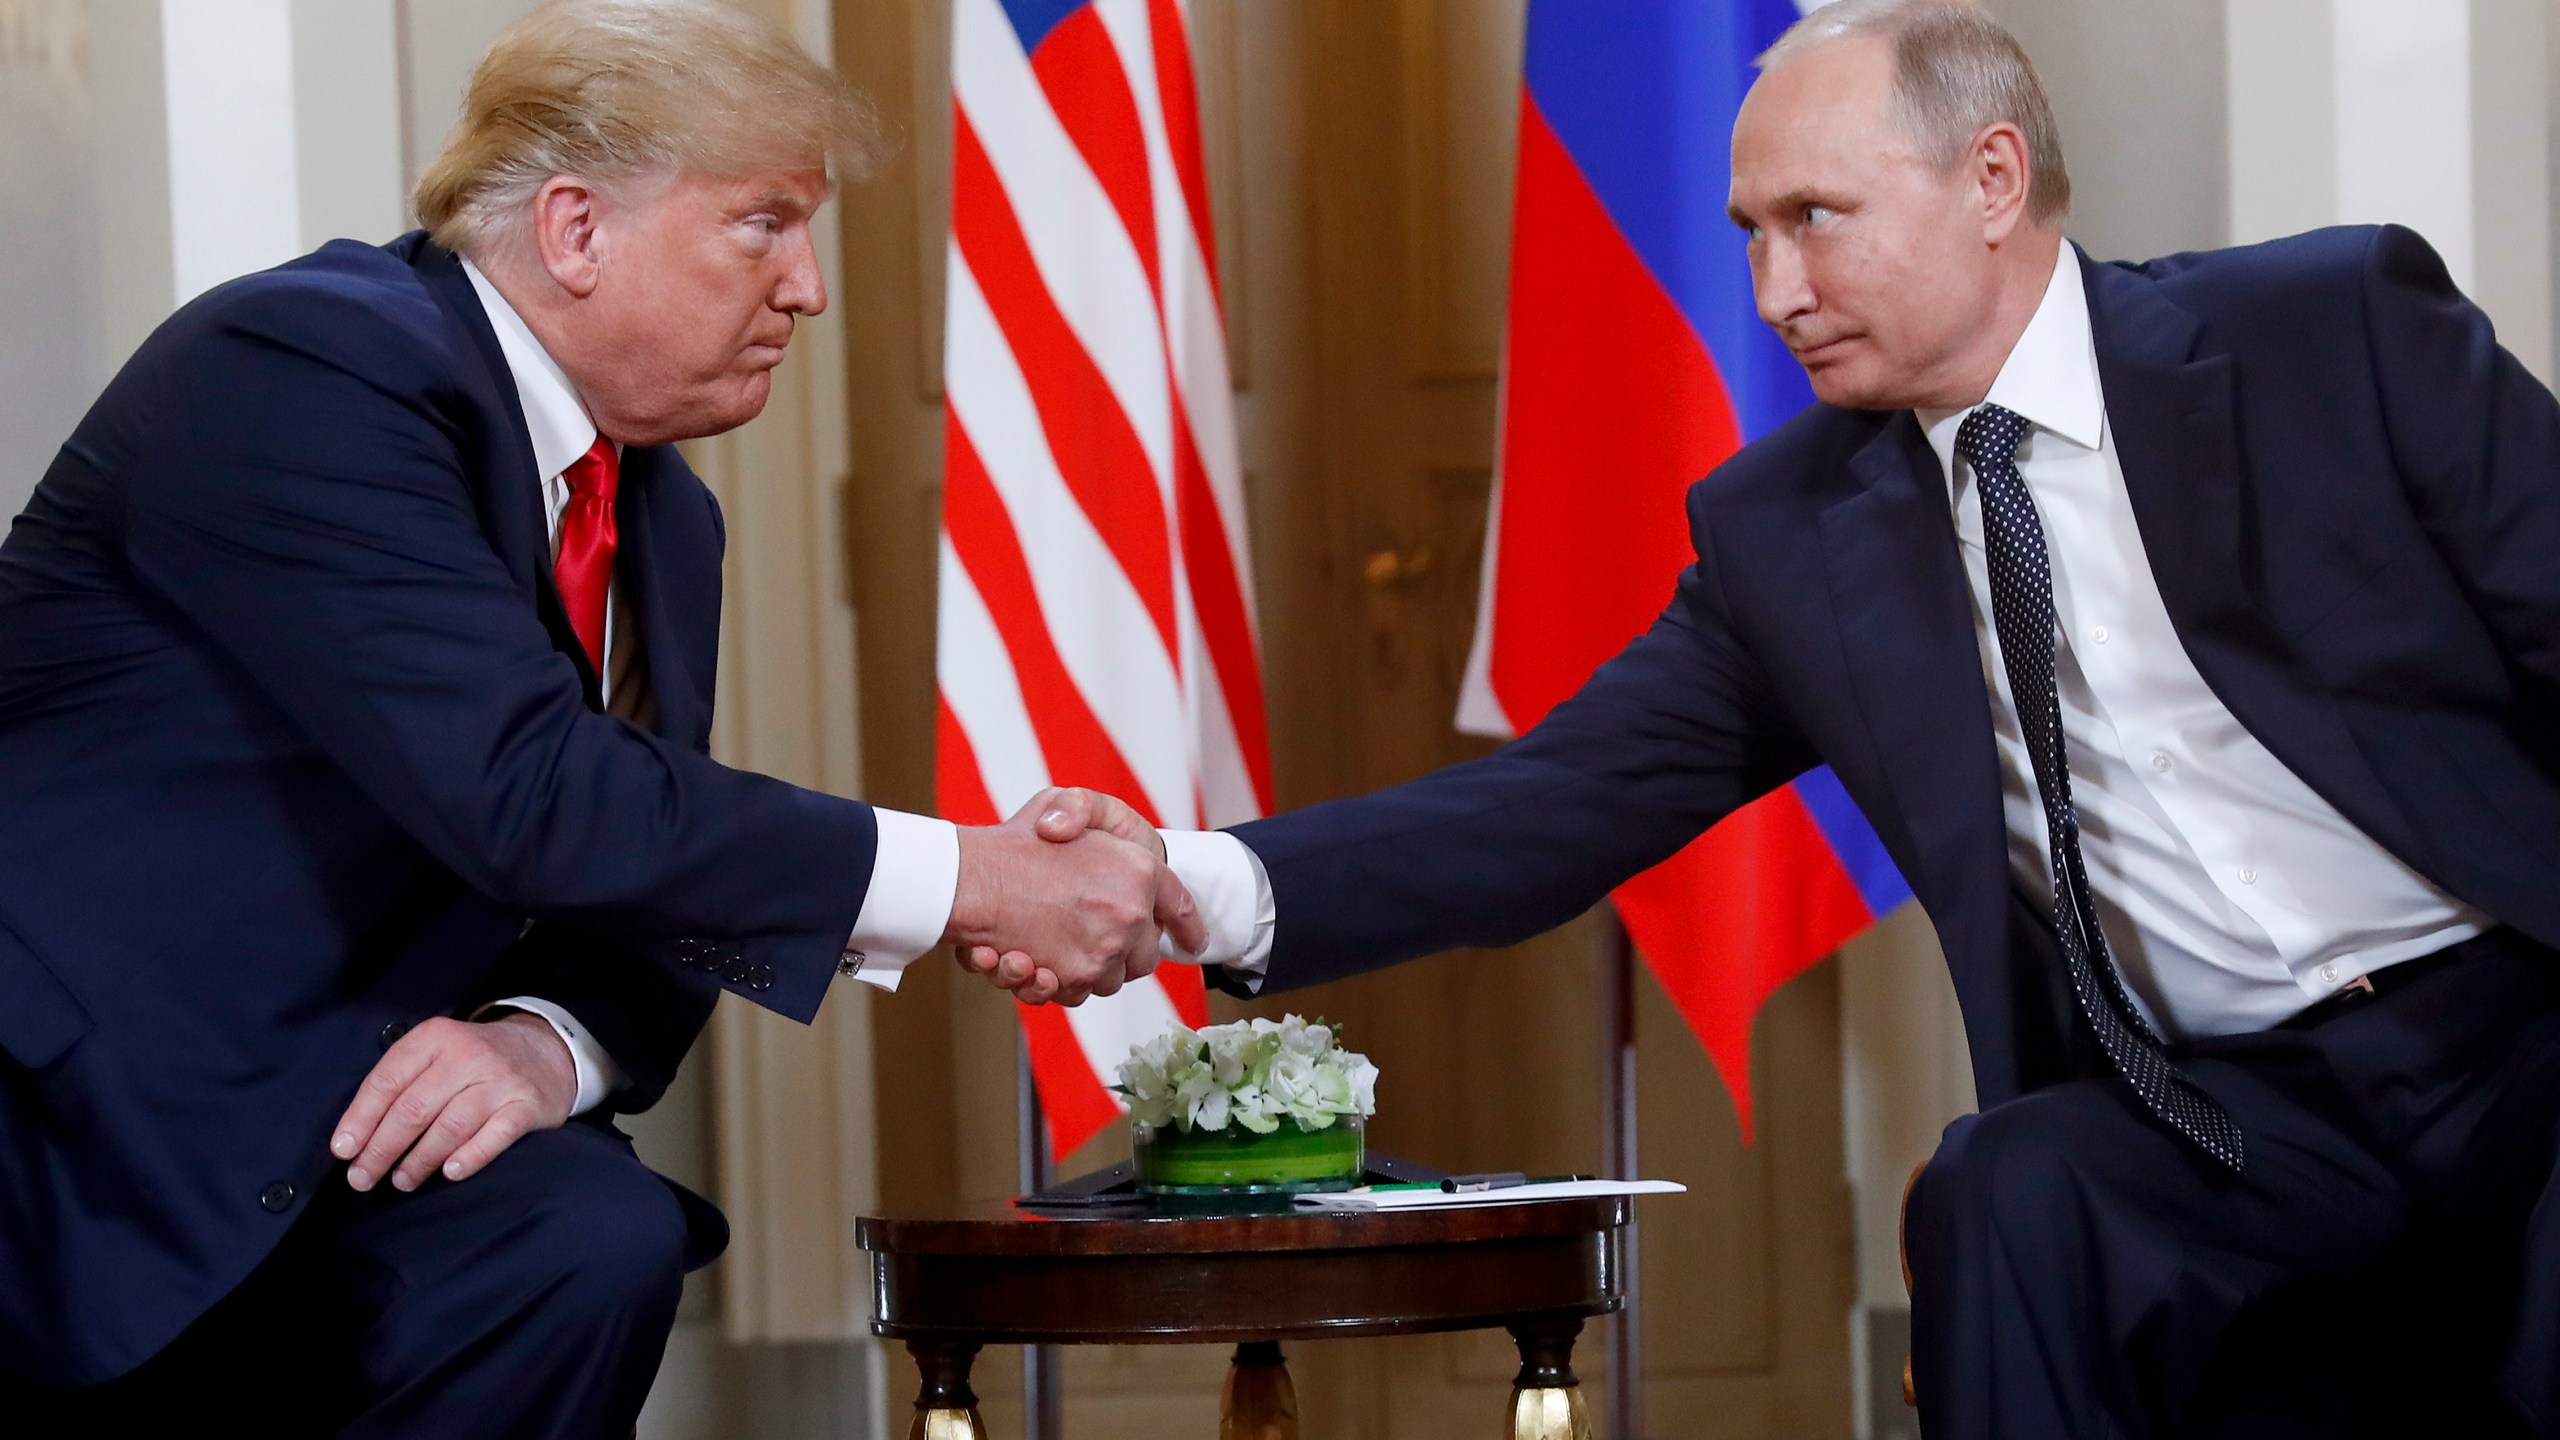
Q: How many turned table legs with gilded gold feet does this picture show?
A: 3